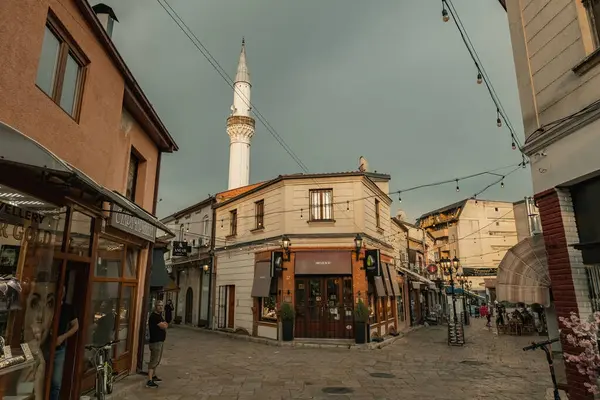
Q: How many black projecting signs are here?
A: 3